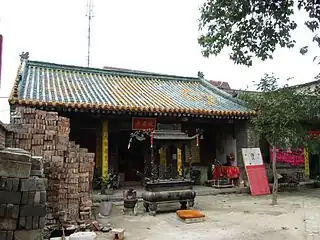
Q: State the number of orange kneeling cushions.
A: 1